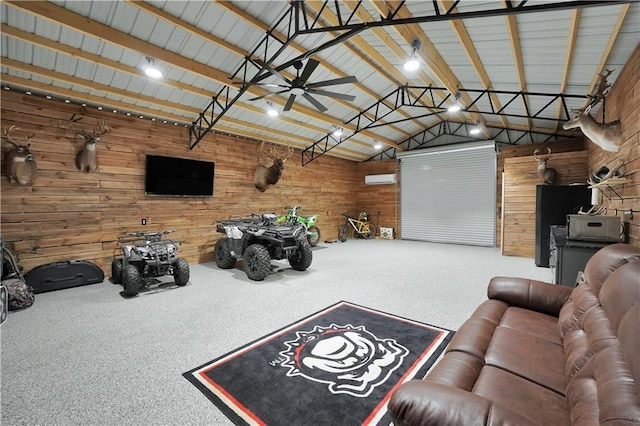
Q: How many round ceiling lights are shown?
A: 7